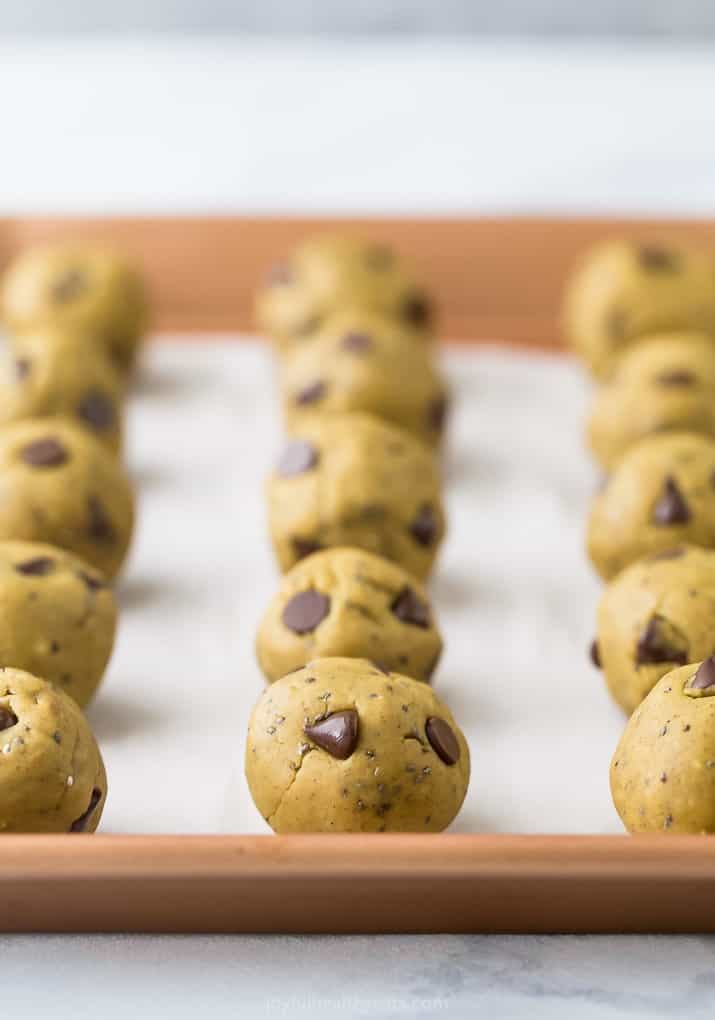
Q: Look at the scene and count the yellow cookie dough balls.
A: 15